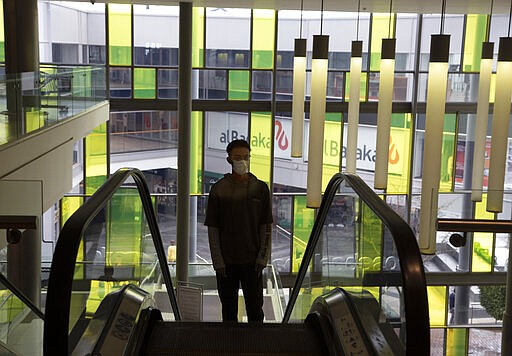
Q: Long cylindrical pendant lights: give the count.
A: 7